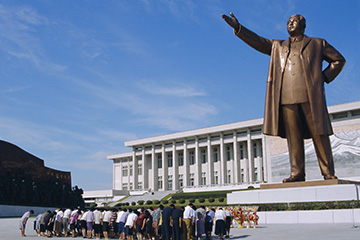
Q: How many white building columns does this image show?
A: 12